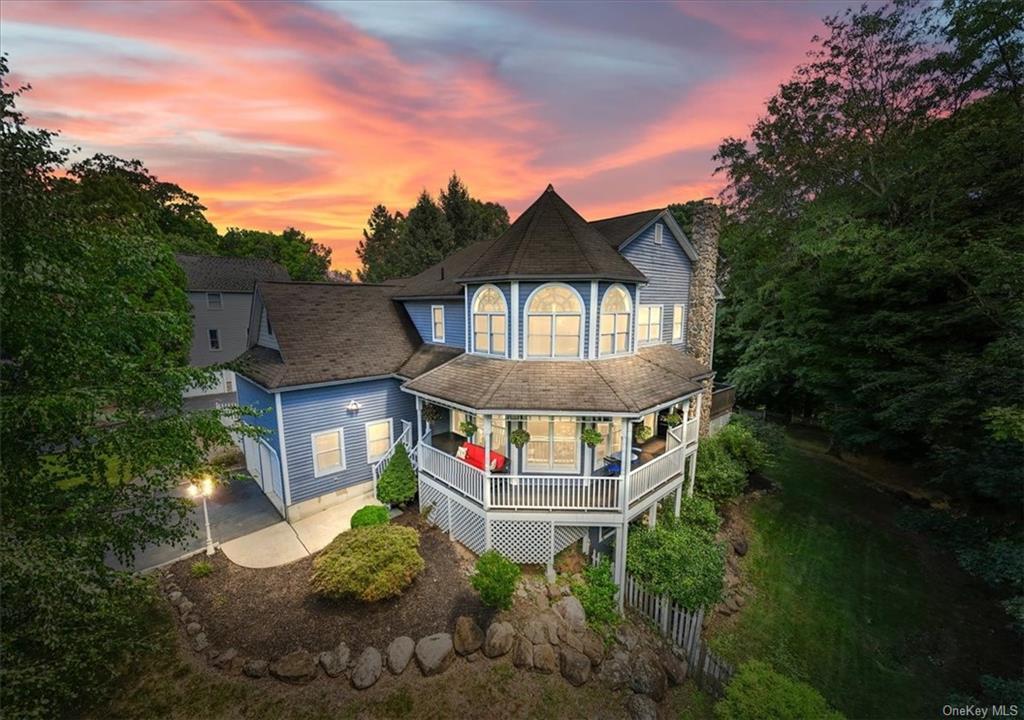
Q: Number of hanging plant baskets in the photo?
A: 6